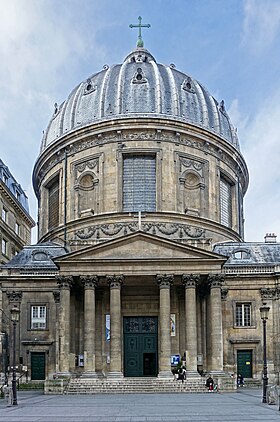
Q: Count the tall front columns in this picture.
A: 6